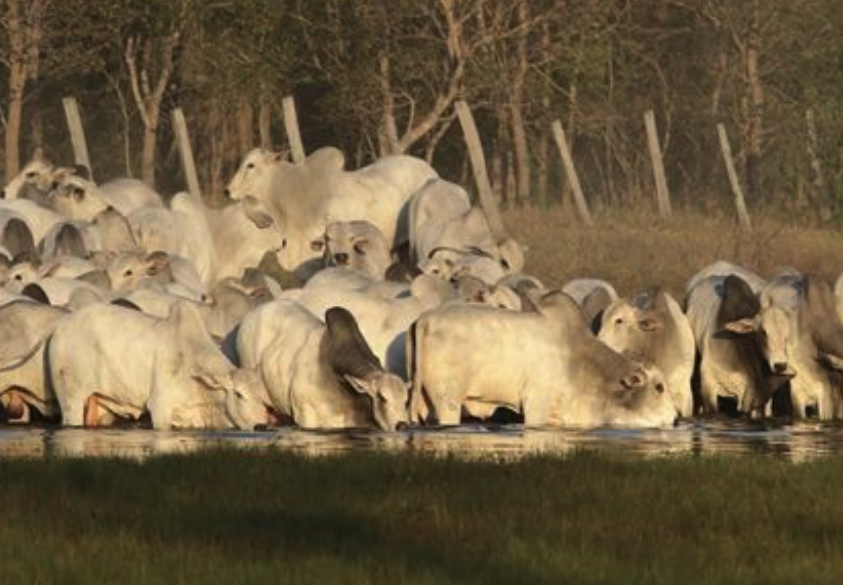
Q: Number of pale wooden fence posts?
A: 7